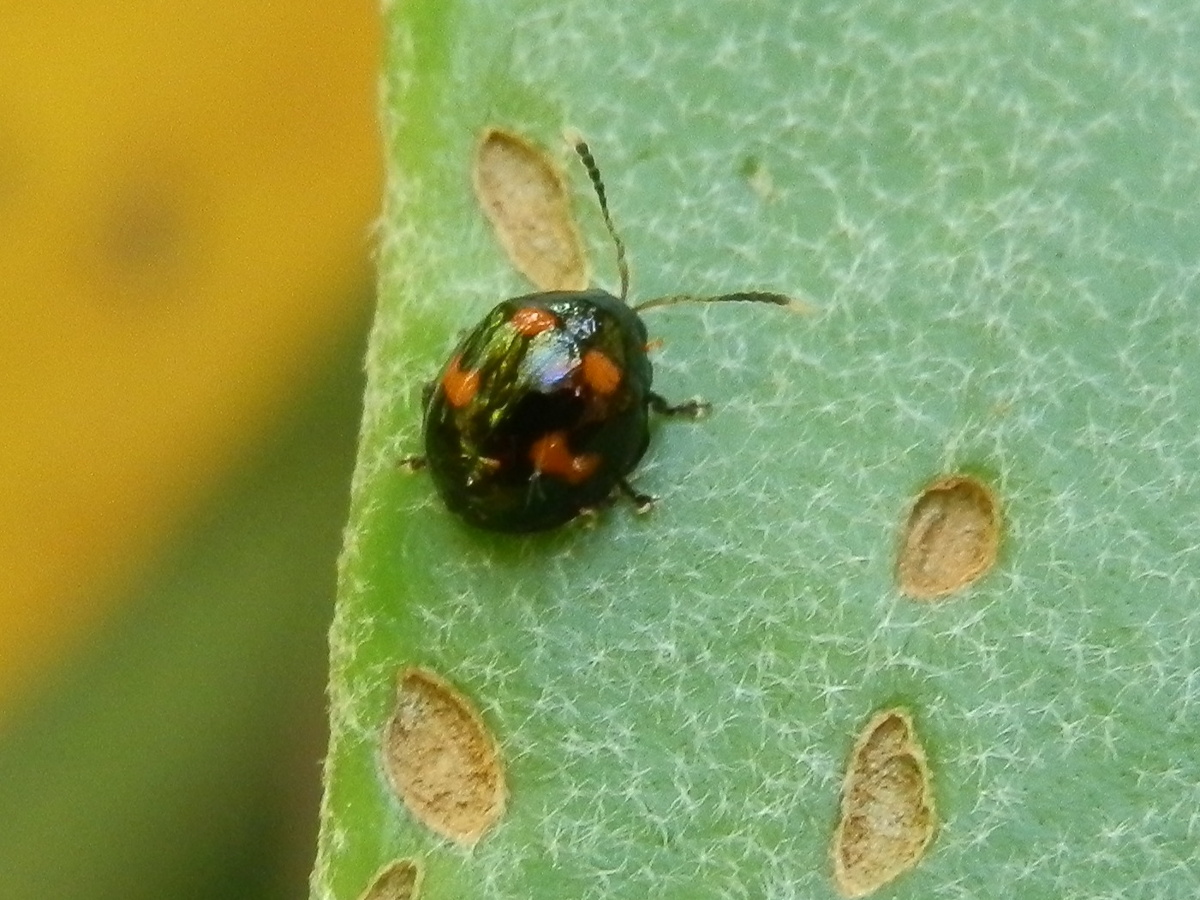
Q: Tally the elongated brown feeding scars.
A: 5